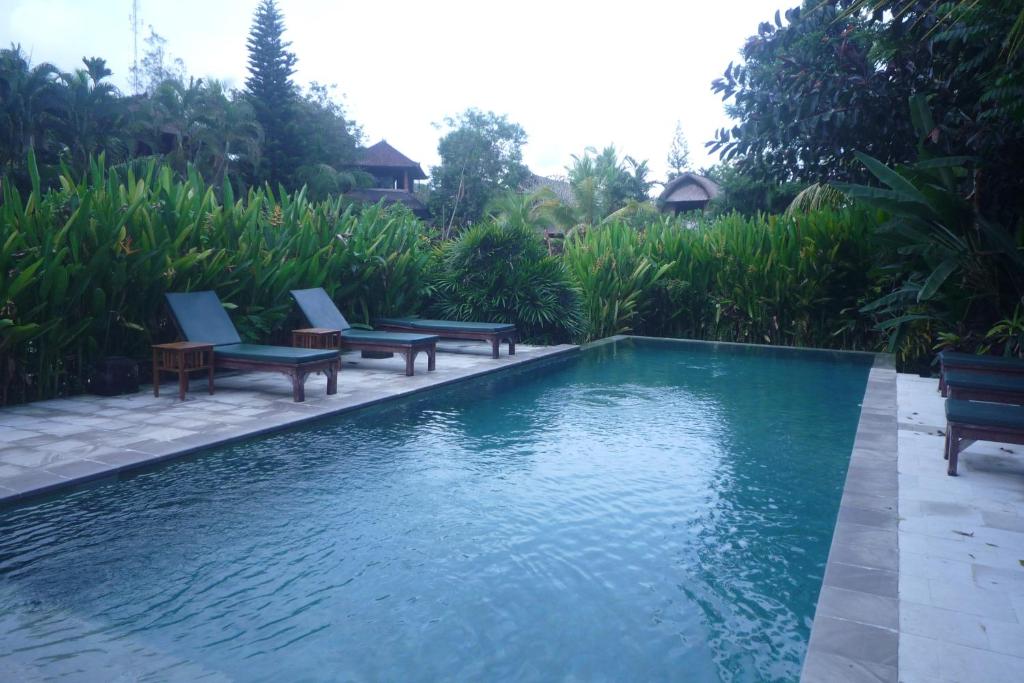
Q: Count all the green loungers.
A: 6